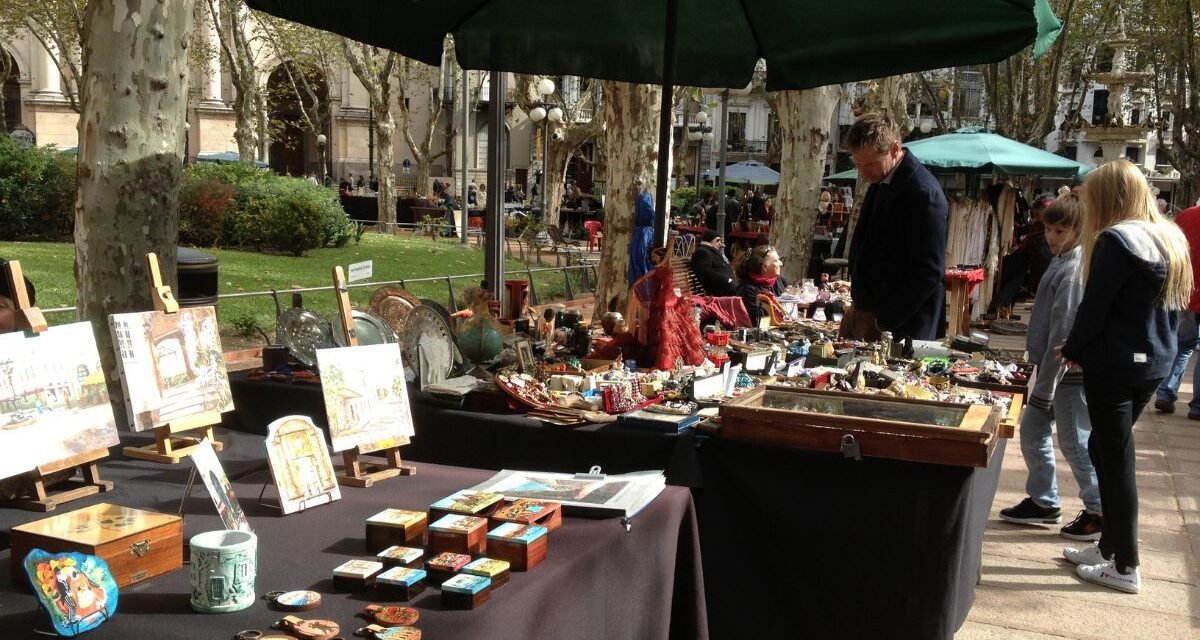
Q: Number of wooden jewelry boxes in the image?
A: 12